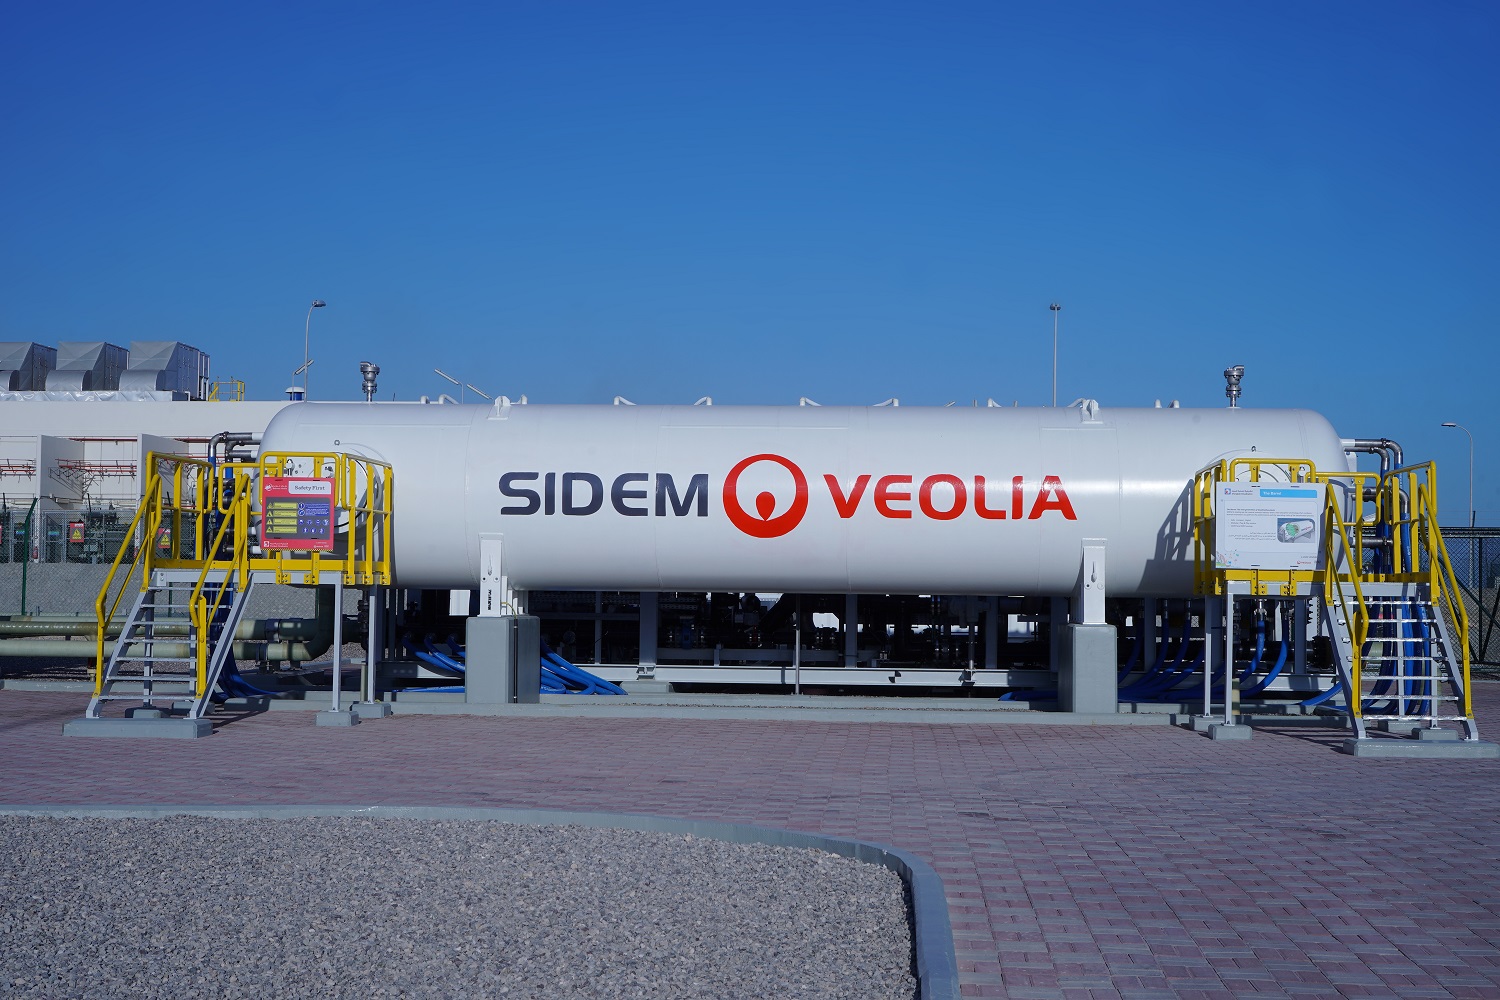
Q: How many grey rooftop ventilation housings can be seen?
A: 3